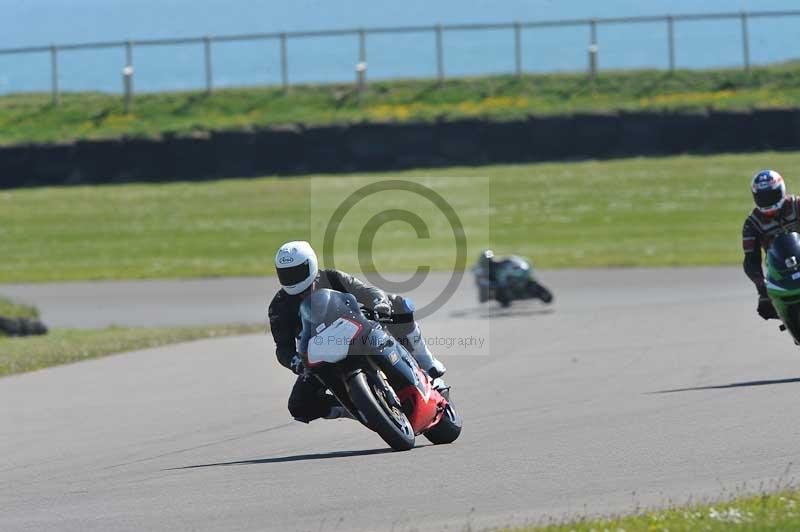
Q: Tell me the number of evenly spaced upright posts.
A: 10